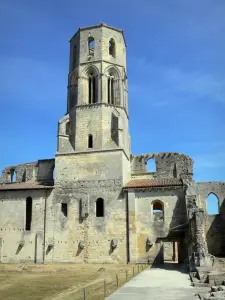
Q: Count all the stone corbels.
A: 5